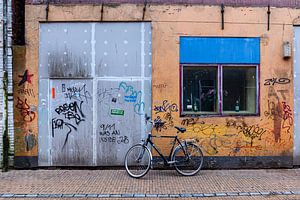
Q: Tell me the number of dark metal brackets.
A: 5